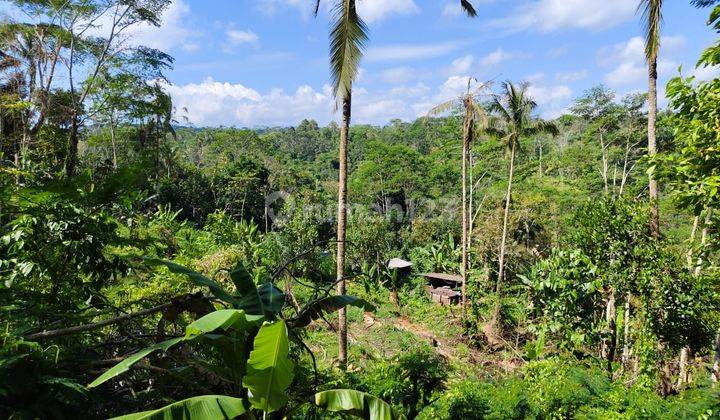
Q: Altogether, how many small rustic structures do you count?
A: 2